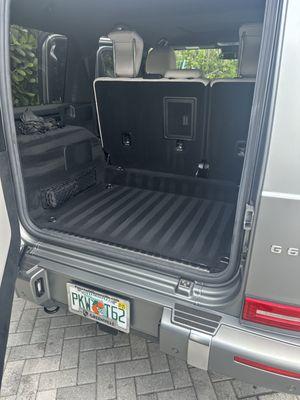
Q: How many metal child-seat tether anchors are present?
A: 3